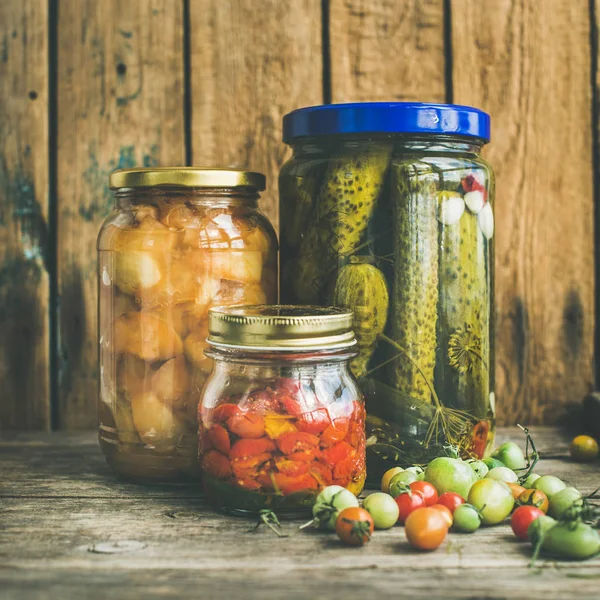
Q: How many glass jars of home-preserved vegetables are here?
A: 3